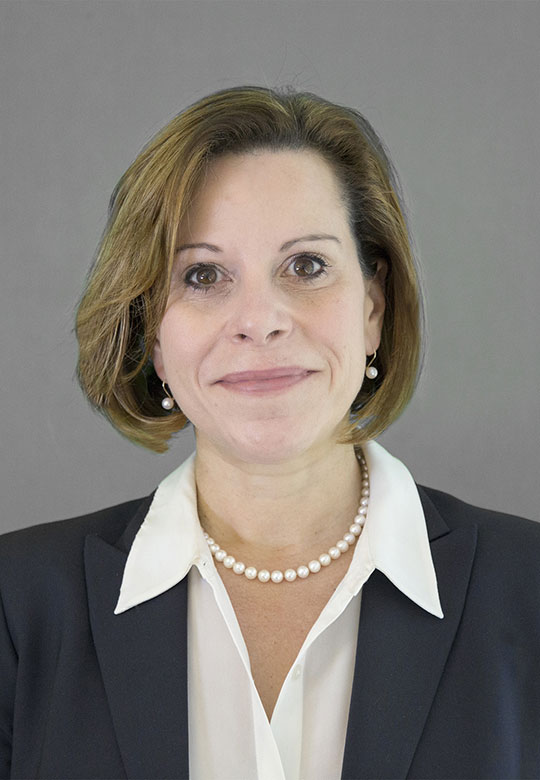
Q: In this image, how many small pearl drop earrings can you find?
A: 2